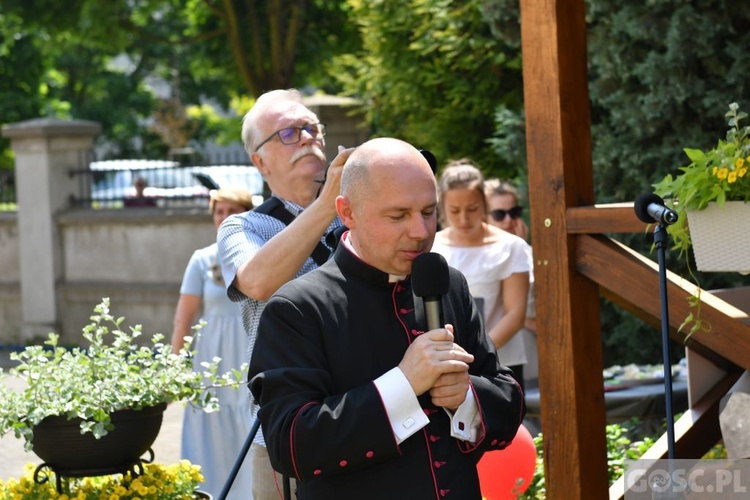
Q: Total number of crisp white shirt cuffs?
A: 2